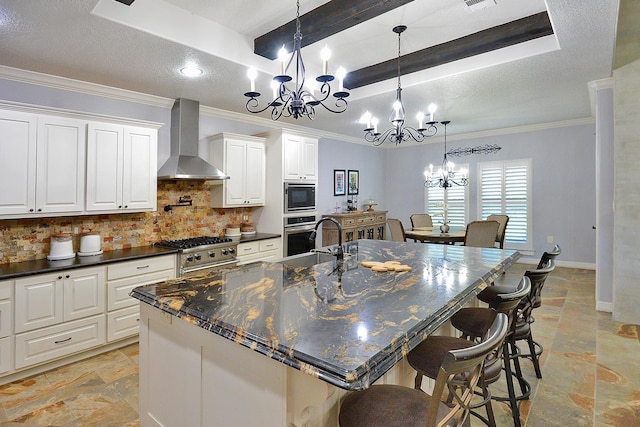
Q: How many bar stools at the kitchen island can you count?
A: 4